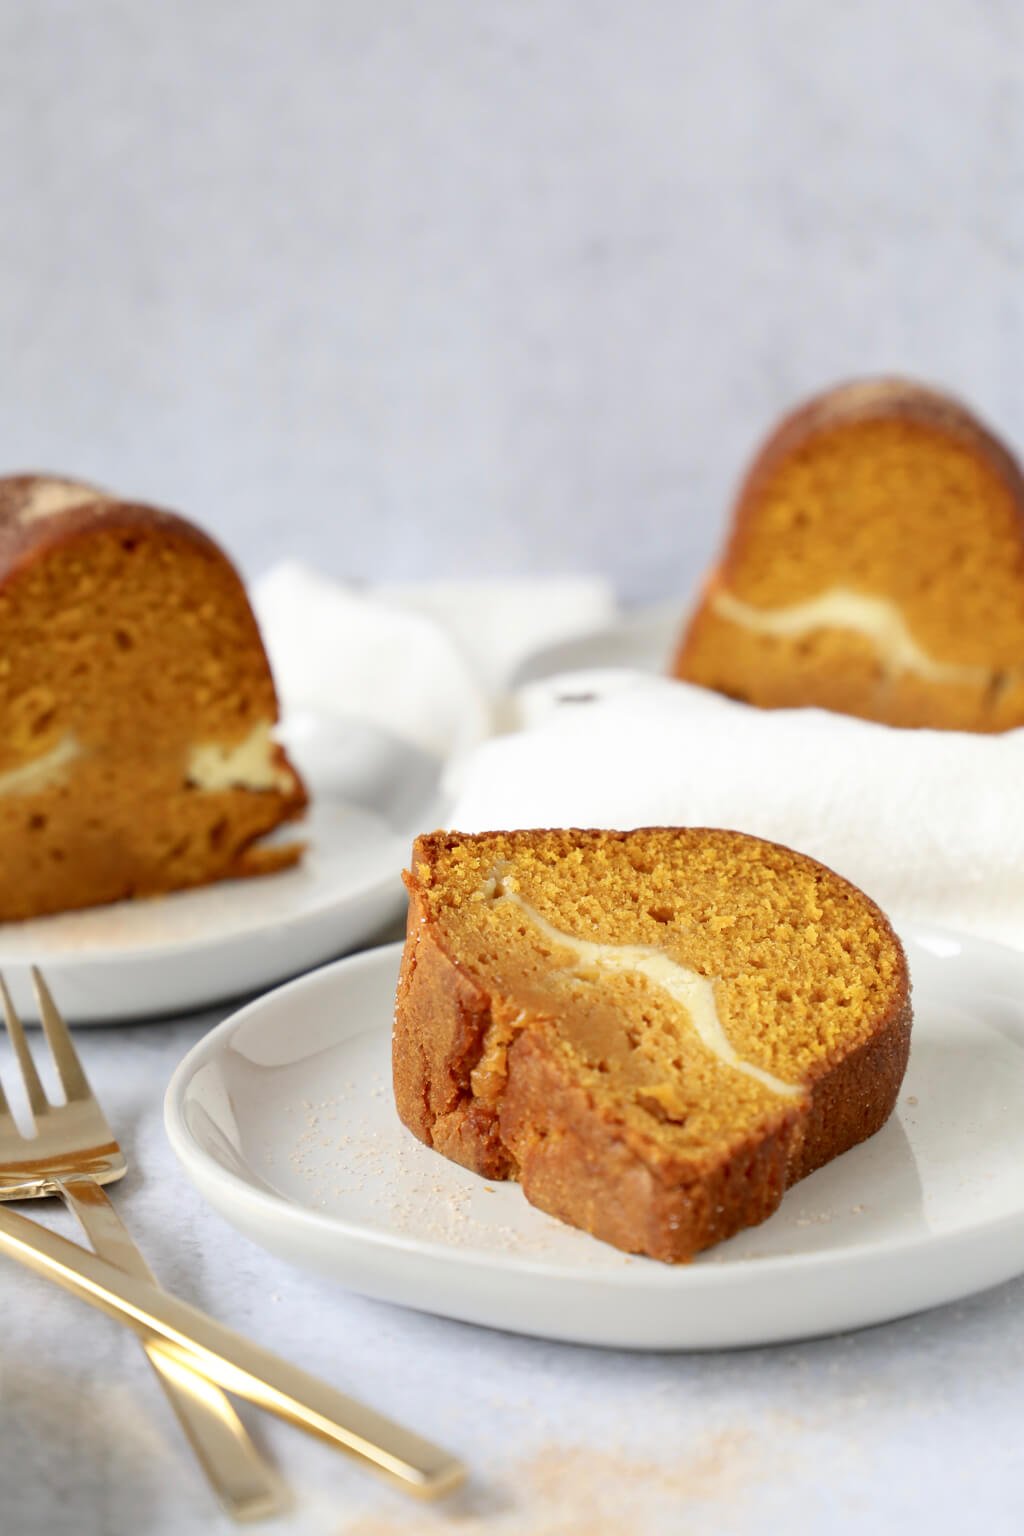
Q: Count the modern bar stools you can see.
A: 0